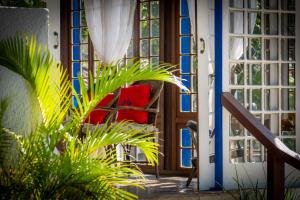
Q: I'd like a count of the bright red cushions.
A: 2